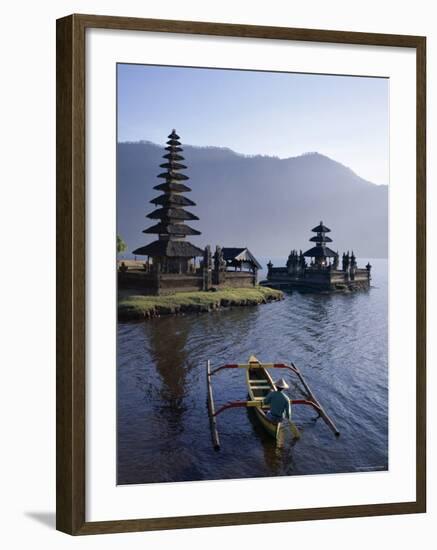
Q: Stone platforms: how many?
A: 2